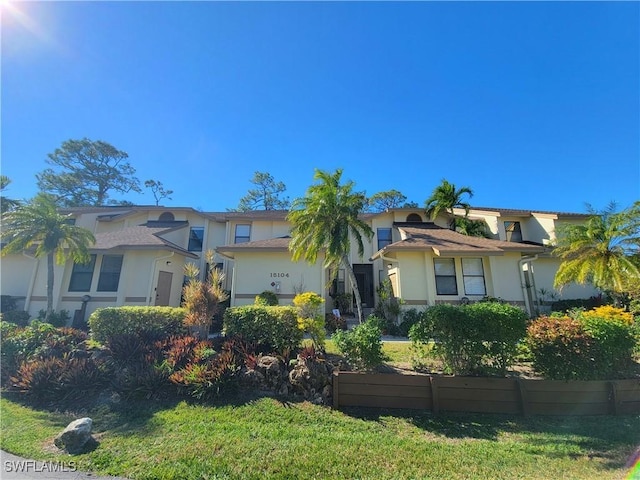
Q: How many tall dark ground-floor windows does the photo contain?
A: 4